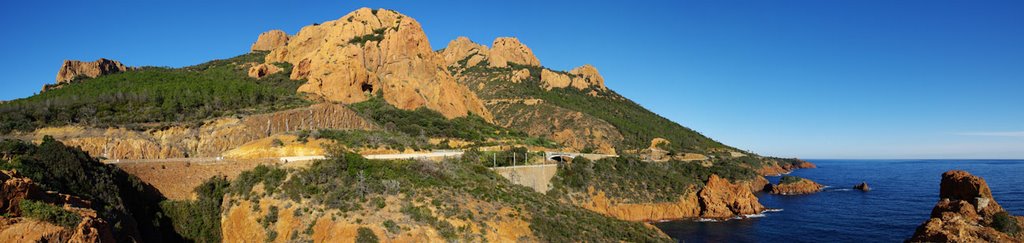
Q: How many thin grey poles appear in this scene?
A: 5